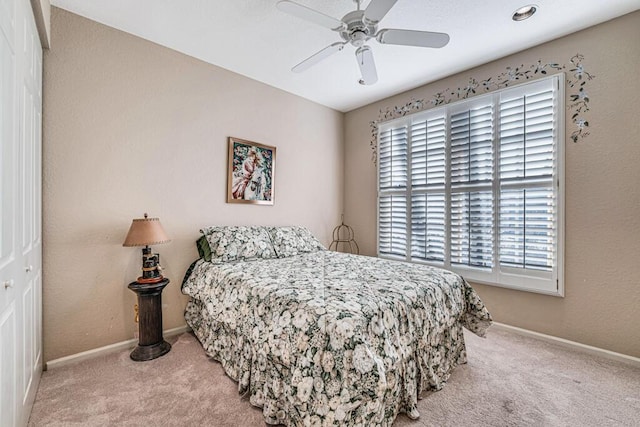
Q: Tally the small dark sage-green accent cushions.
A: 1